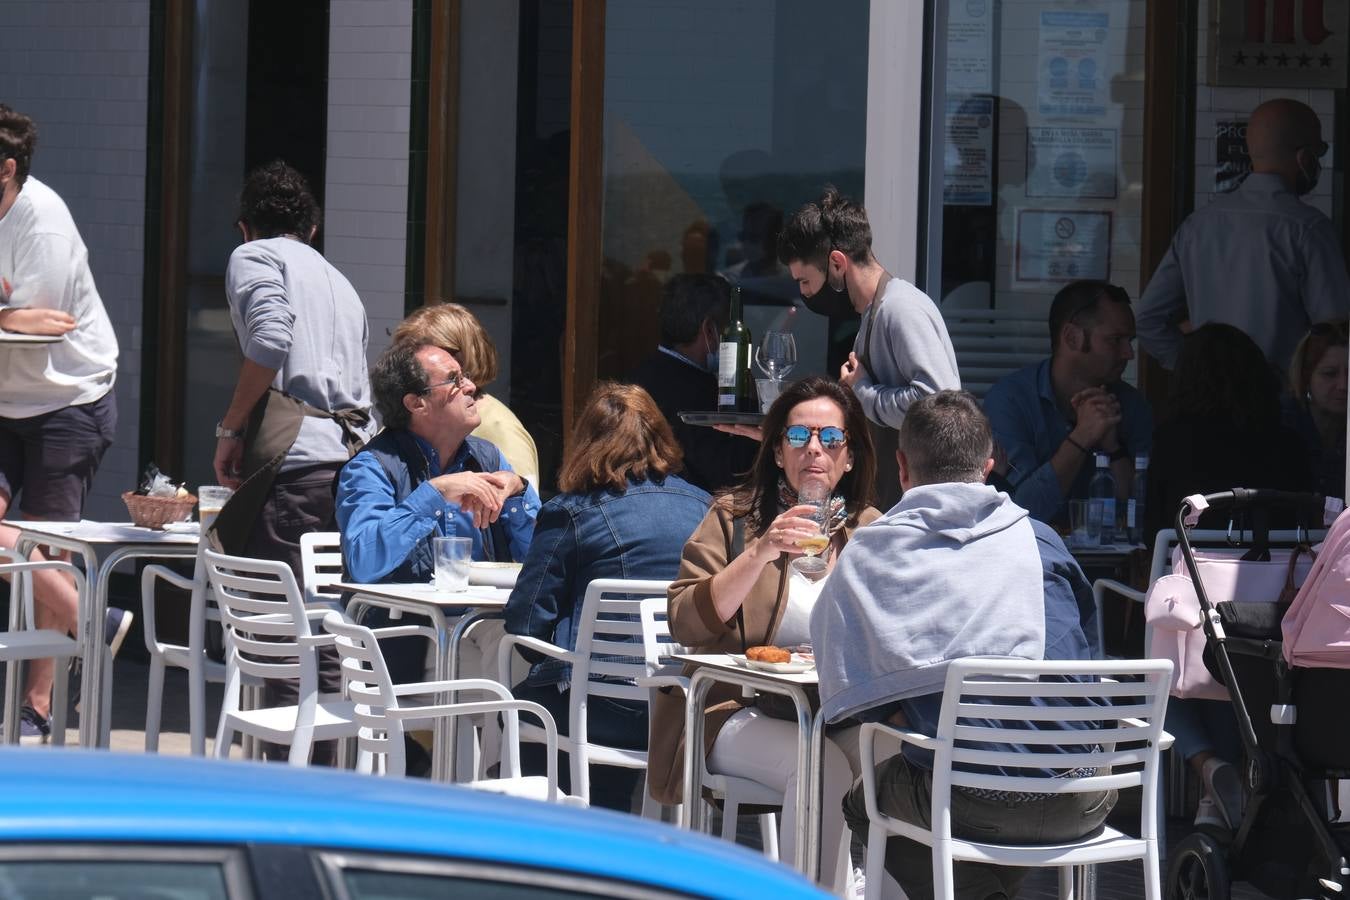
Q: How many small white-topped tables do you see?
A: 3